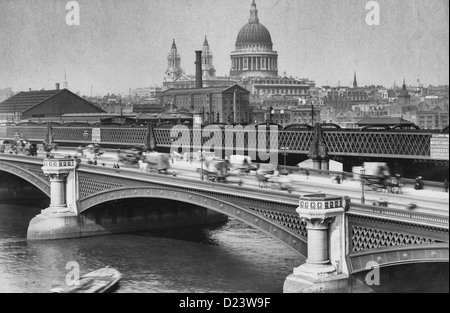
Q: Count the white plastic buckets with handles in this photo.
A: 0